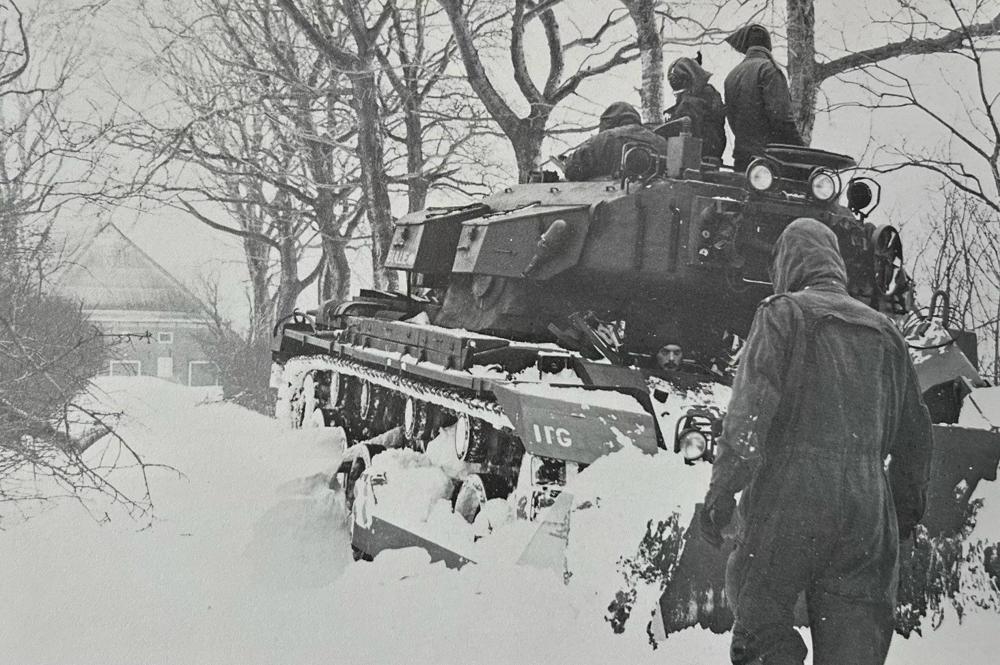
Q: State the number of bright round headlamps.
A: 3